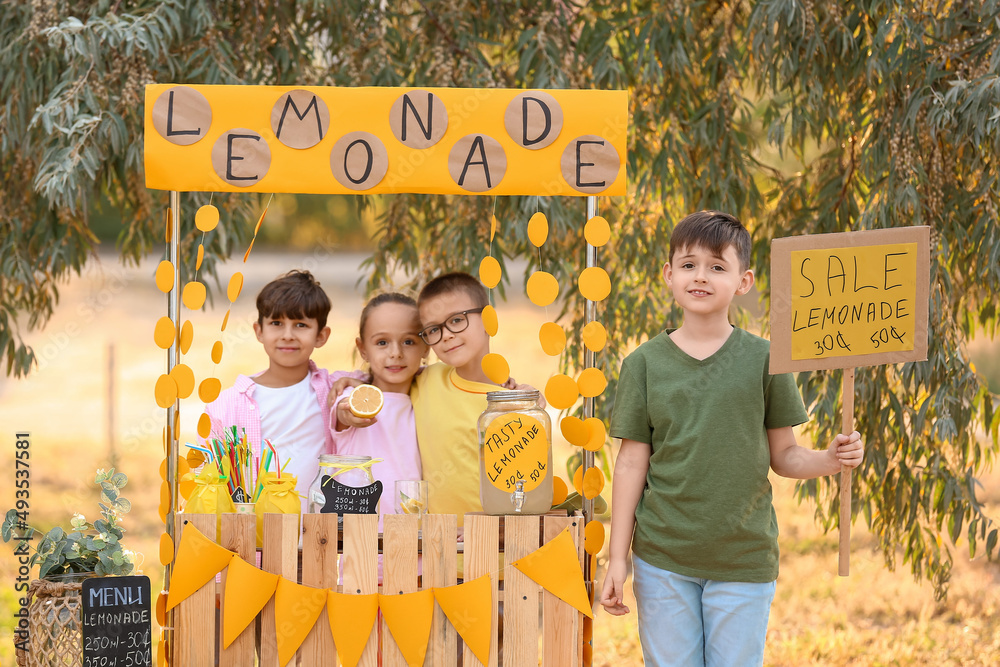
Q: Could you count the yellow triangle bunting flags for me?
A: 7